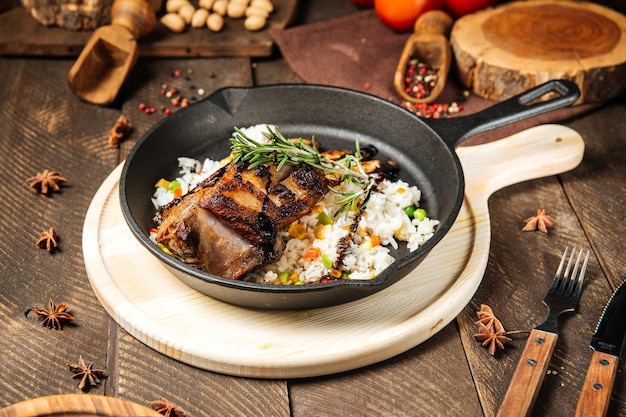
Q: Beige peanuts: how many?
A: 12